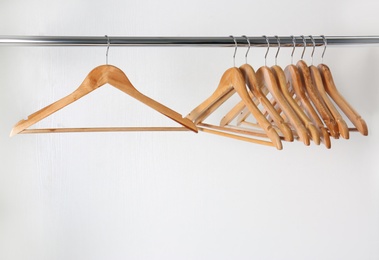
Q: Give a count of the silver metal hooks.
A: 9